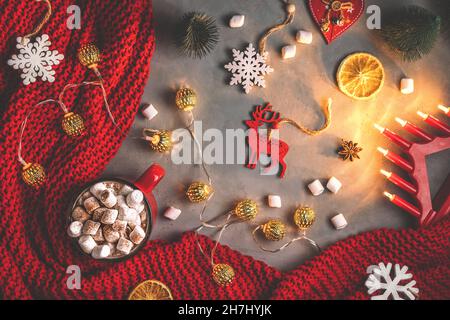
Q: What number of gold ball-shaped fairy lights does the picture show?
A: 10